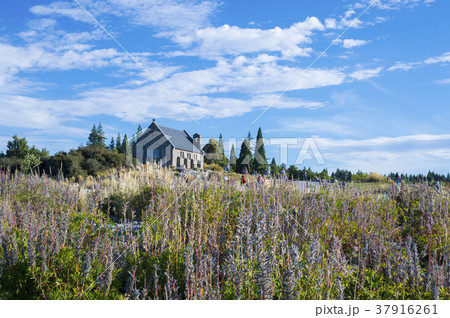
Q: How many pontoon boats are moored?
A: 0